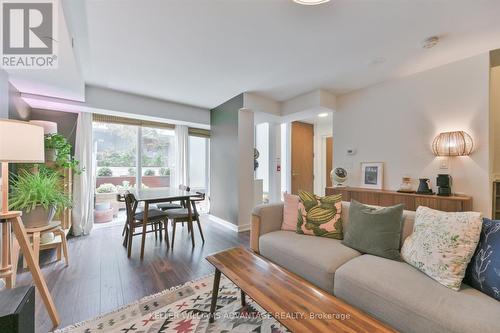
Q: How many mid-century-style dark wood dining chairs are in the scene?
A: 4